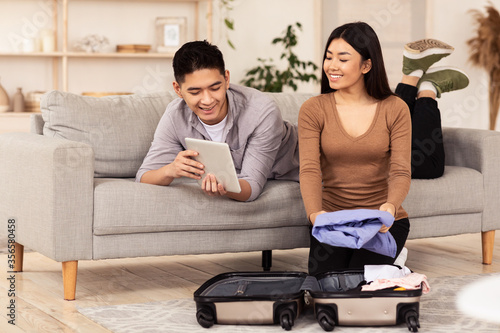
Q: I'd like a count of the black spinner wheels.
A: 4